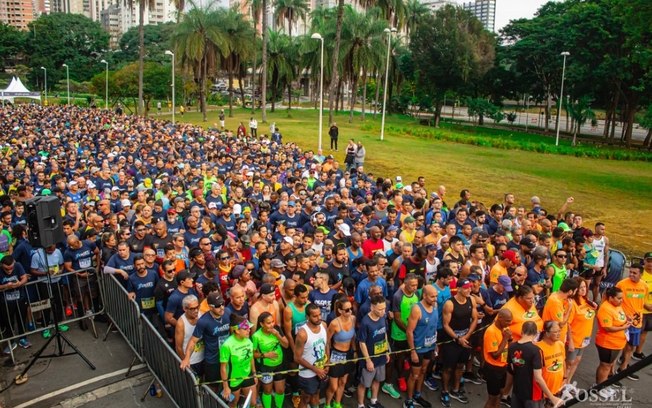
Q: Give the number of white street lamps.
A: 7